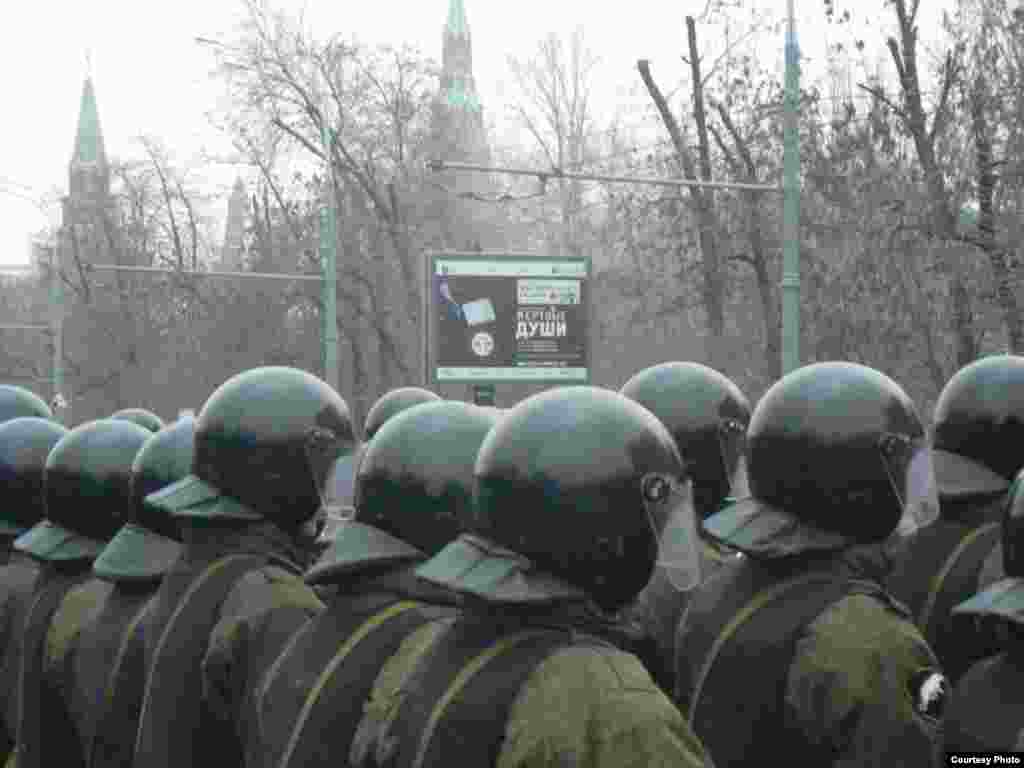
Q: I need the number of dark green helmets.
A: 13